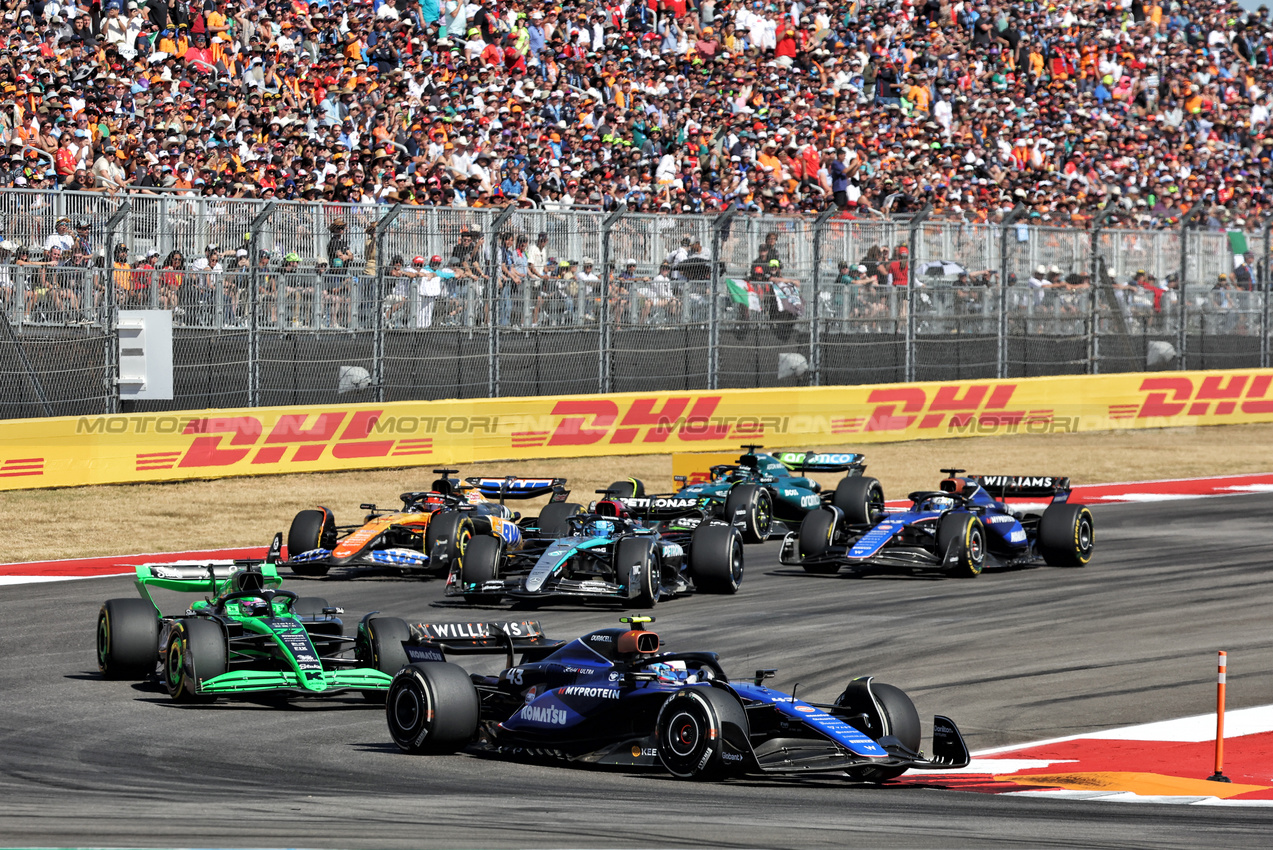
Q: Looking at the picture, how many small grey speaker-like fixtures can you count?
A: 3